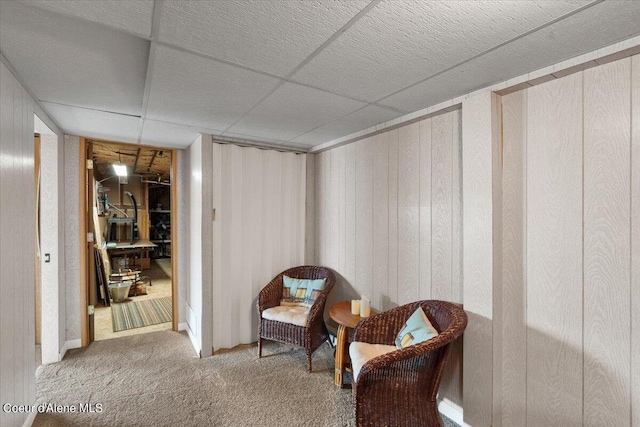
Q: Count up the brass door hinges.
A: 3